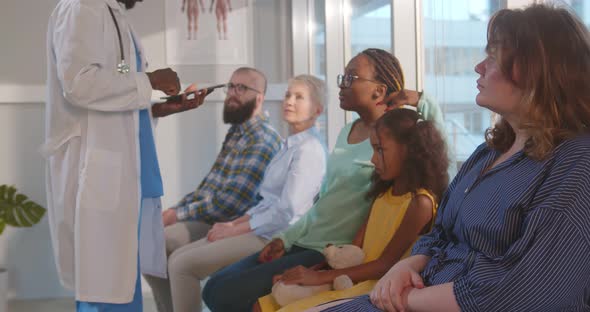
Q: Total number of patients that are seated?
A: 5